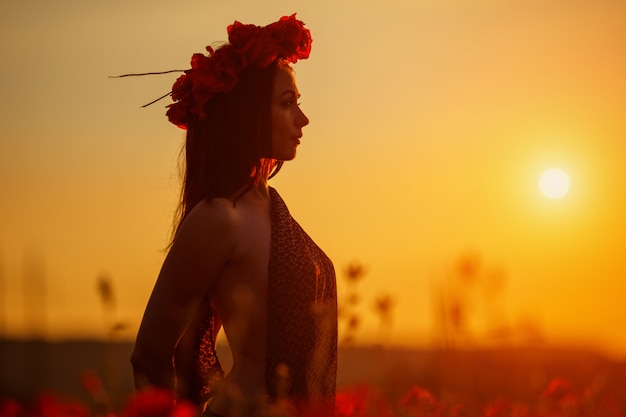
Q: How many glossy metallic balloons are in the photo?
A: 0